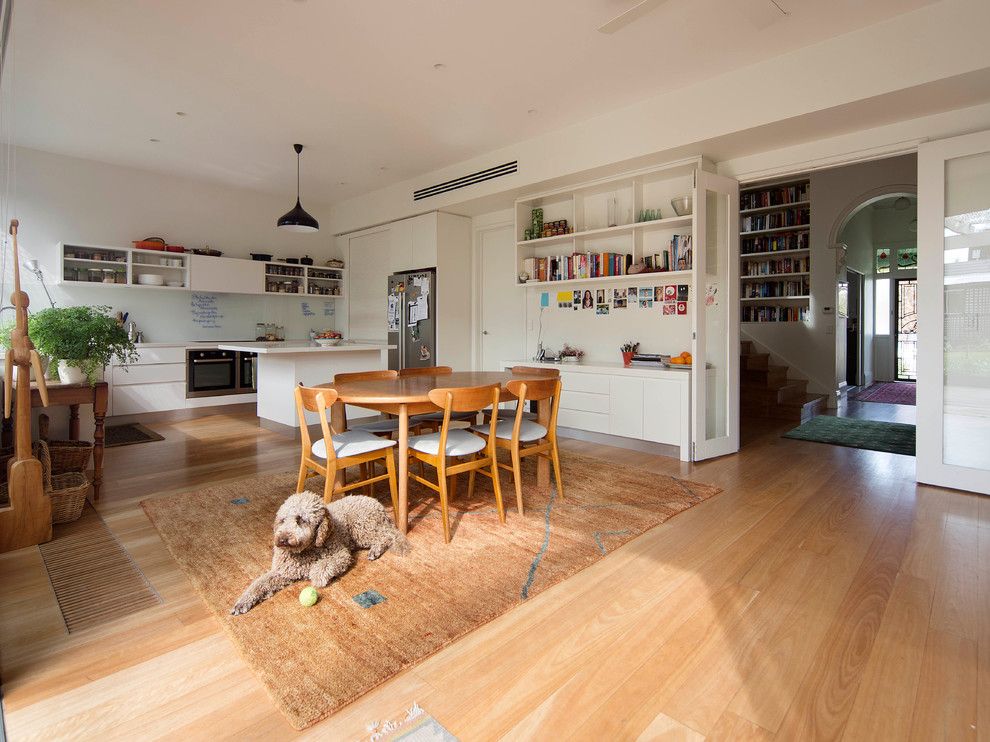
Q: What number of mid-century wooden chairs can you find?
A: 6